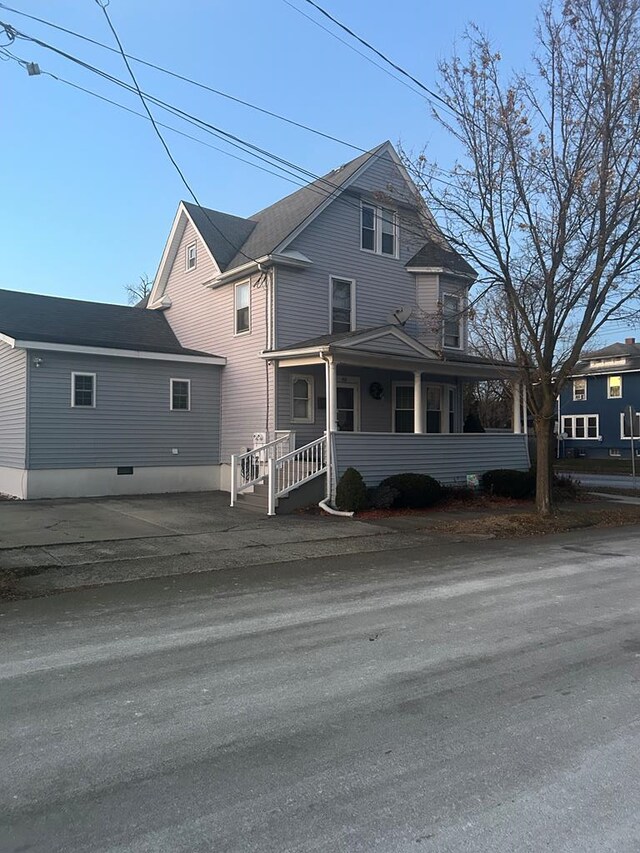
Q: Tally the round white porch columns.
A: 3